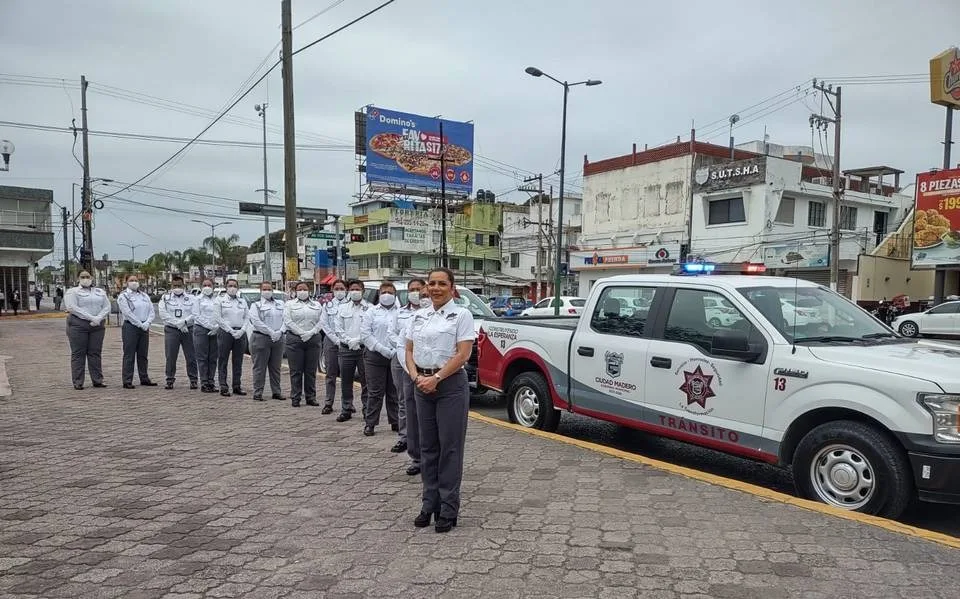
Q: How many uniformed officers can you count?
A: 13